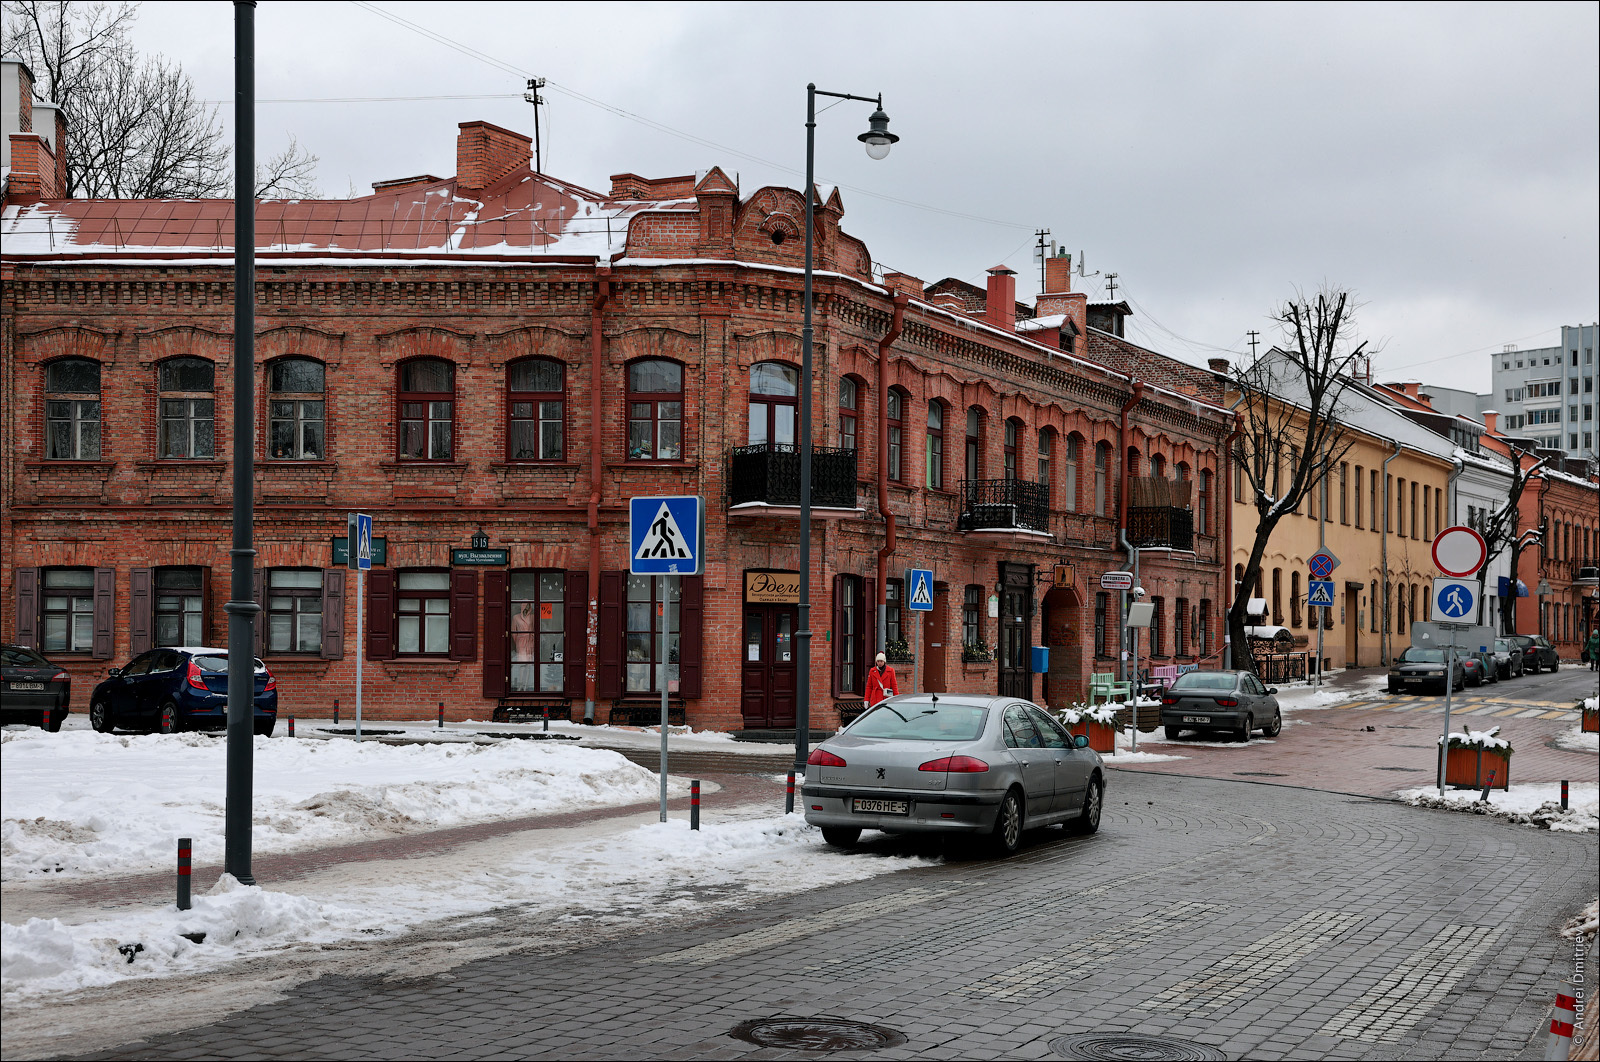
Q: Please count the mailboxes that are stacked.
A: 0